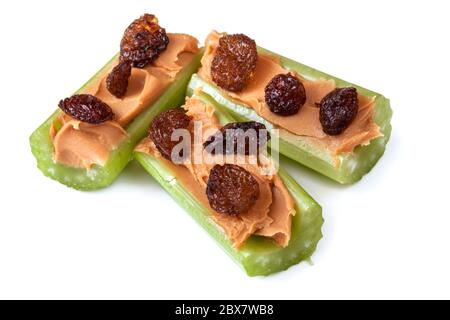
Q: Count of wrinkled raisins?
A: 9